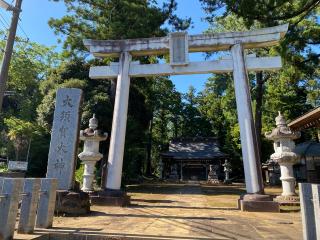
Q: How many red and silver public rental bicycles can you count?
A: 0